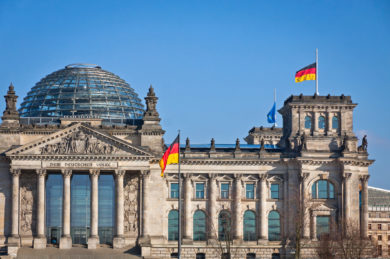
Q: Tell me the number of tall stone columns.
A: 13